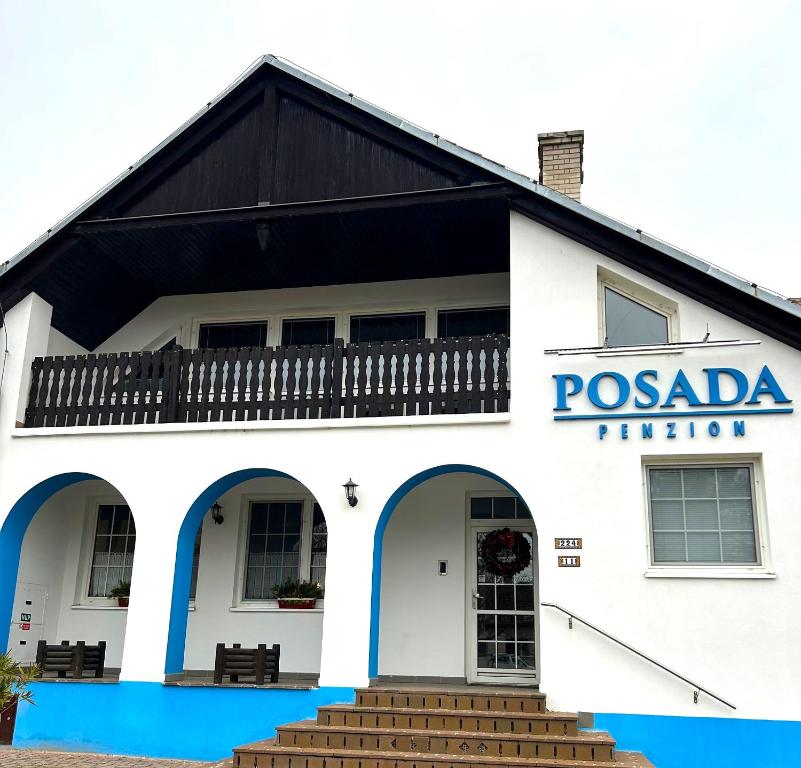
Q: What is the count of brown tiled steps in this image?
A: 4